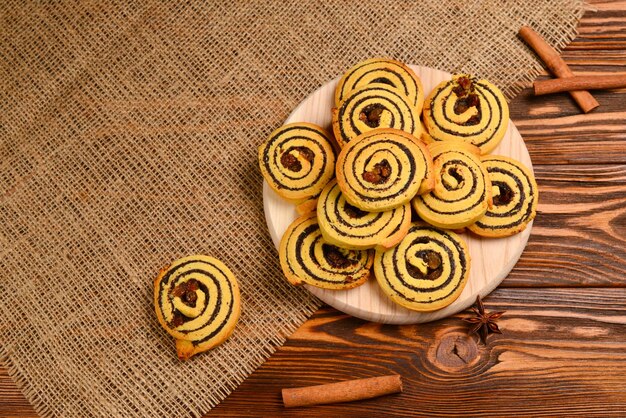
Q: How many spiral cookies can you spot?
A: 11